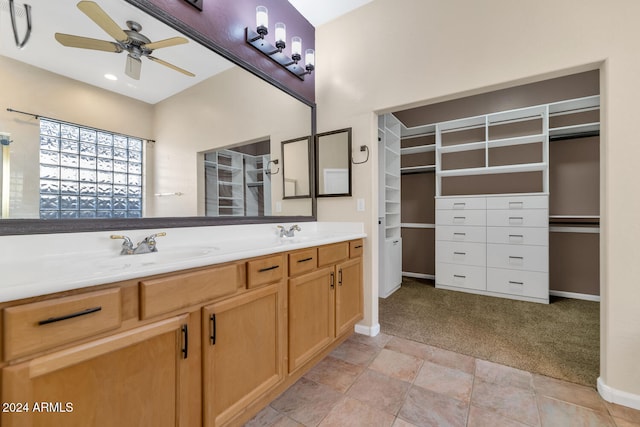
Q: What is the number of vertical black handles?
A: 4